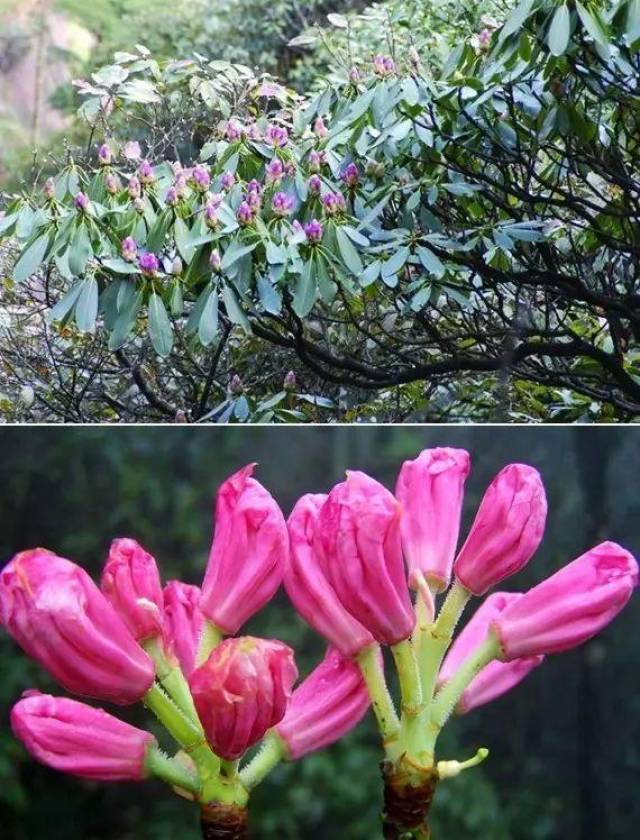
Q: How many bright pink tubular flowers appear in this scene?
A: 13